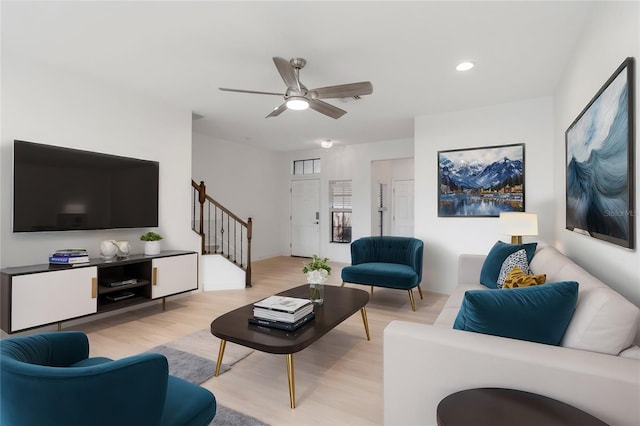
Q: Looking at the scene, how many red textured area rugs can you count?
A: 0